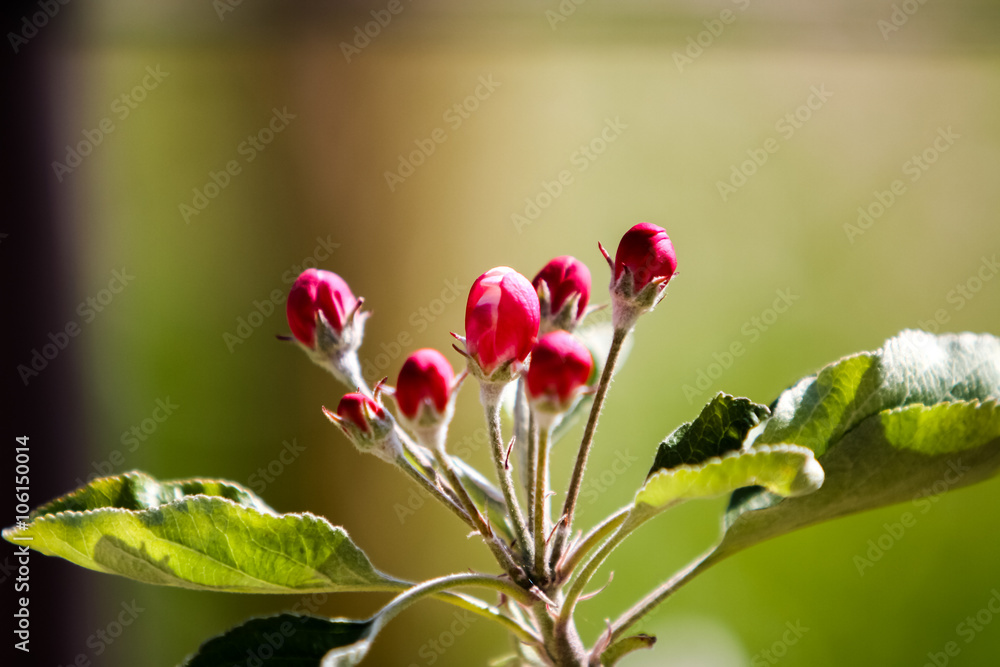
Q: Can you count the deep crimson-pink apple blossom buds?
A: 7